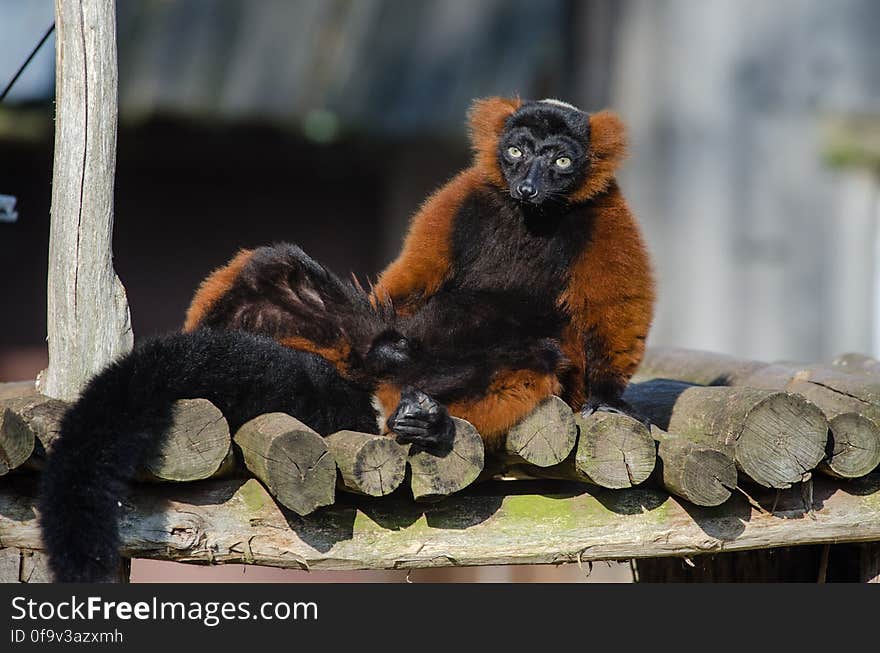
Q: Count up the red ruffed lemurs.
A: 1